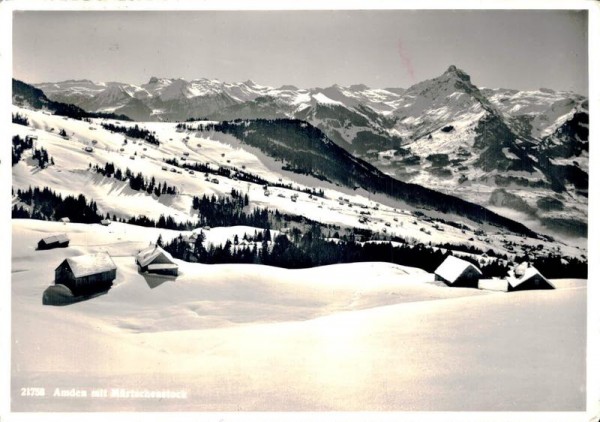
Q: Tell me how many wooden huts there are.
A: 5